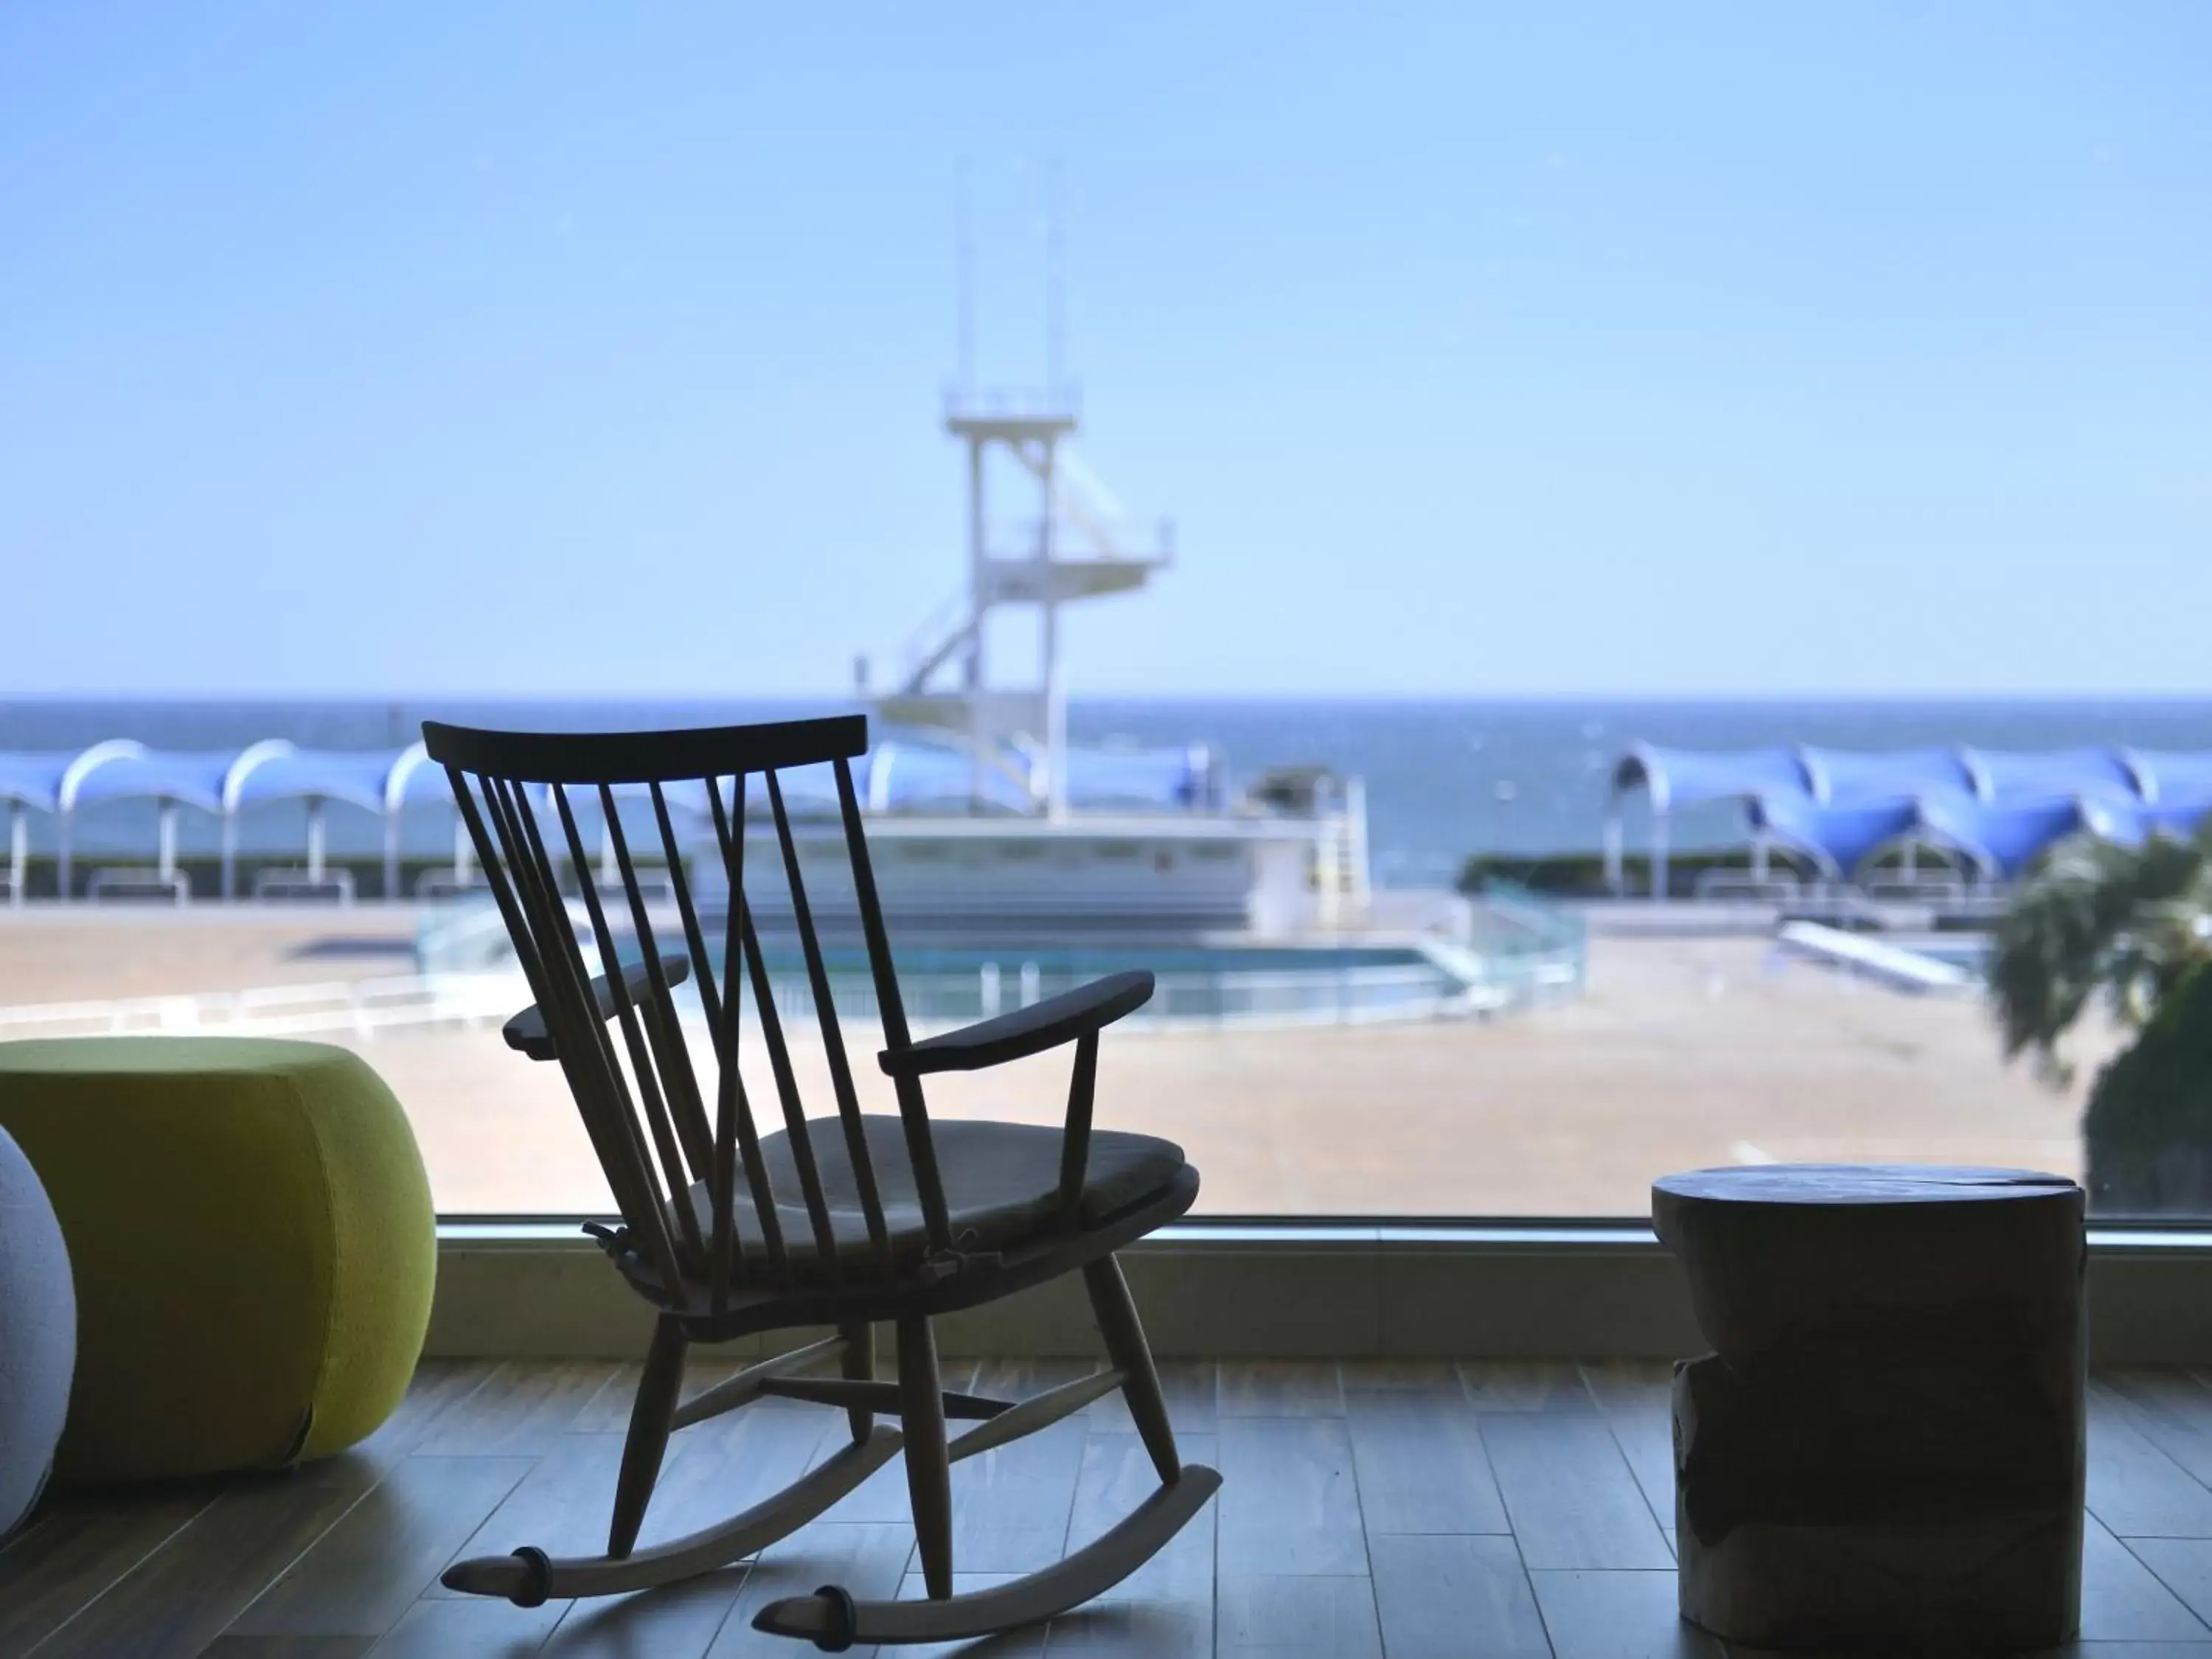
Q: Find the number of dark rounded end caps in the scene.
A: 2